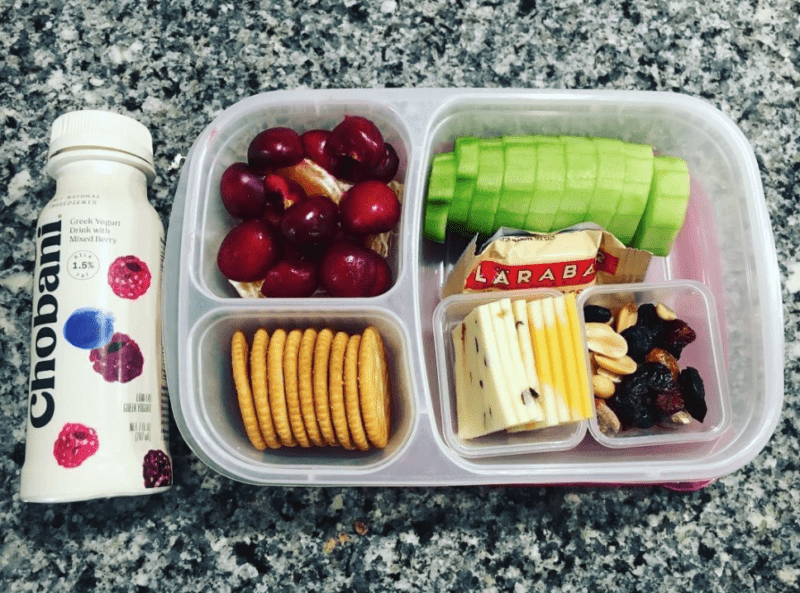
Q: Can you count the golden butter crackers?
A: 9